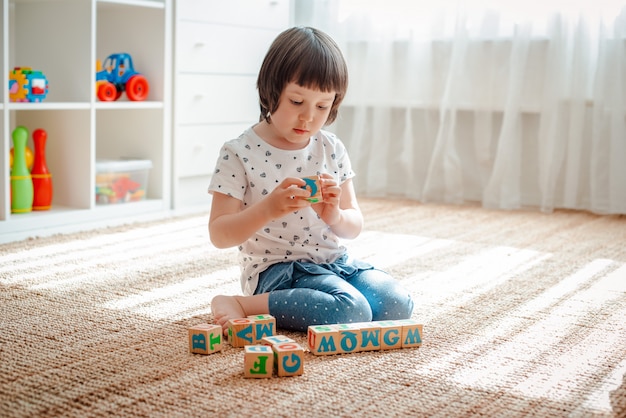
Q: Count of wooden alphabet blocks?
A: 12